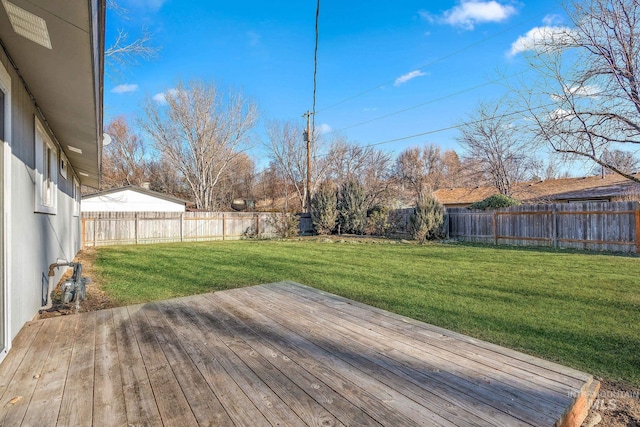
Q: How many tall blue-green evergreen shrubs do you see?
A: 3